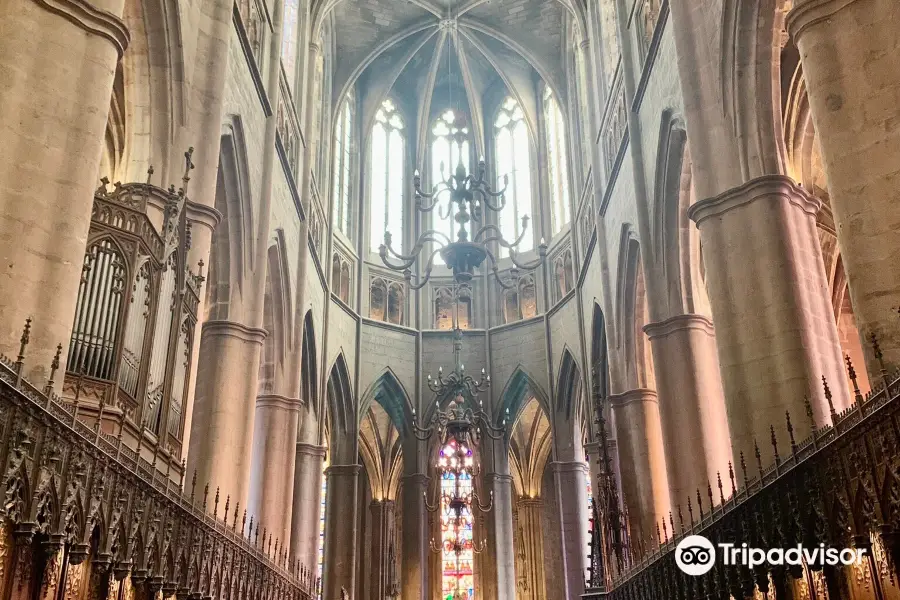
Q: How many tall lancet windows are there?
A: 5